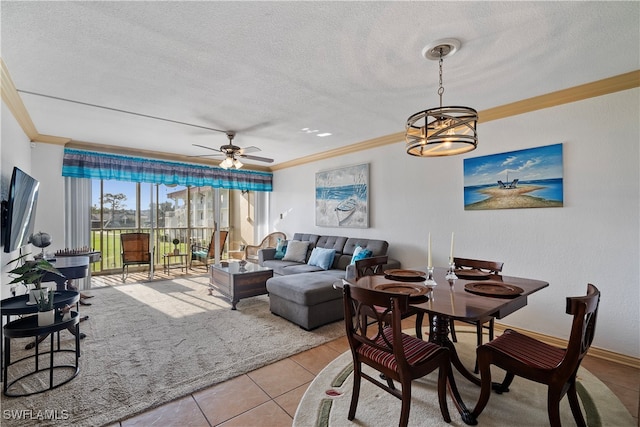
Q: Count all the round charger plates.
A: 4